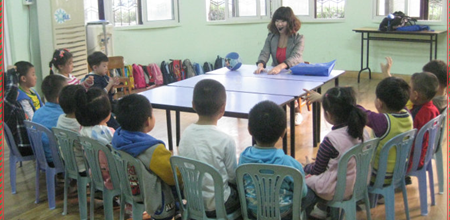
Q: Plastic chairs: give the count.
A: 11